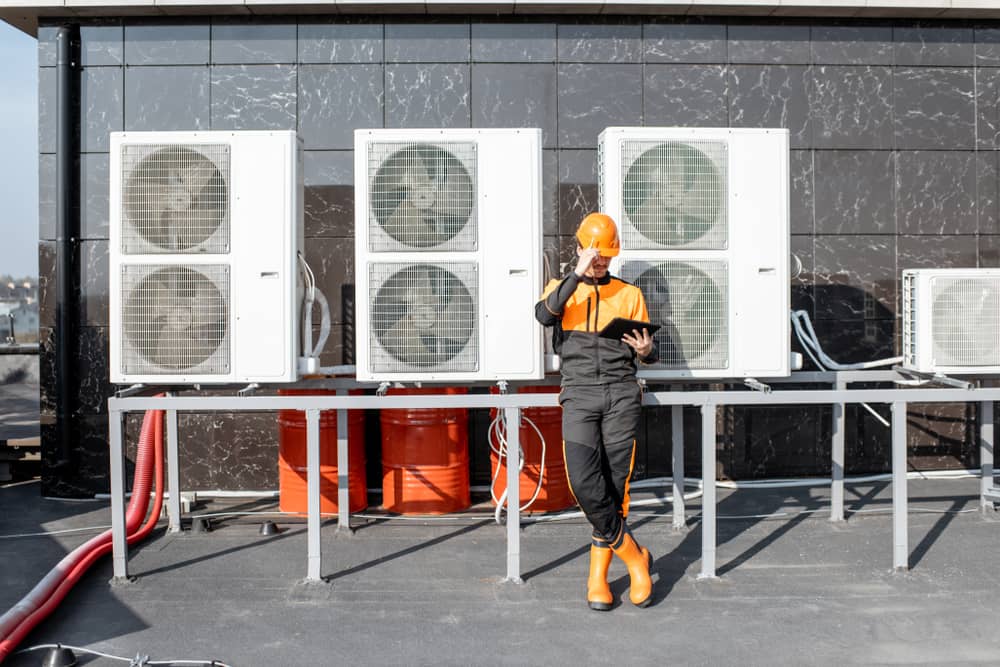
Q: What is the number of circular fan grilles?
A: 7